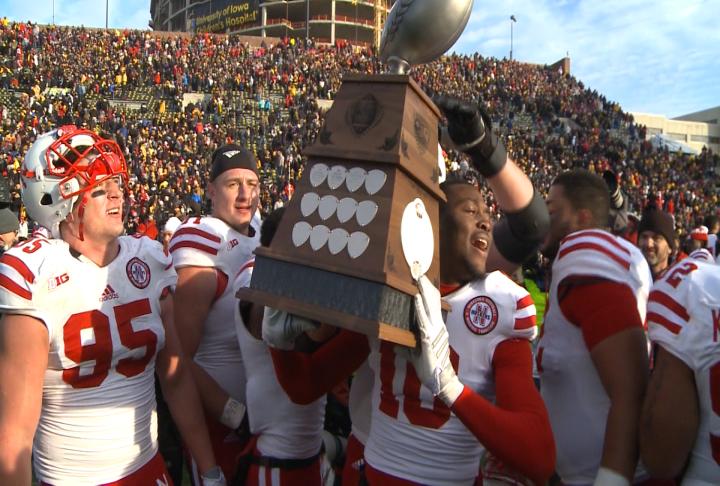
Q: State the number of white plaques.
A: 13